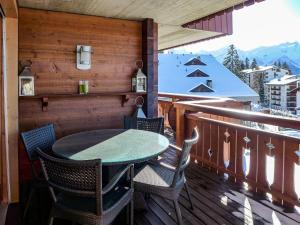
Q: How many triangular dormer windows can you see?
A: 3